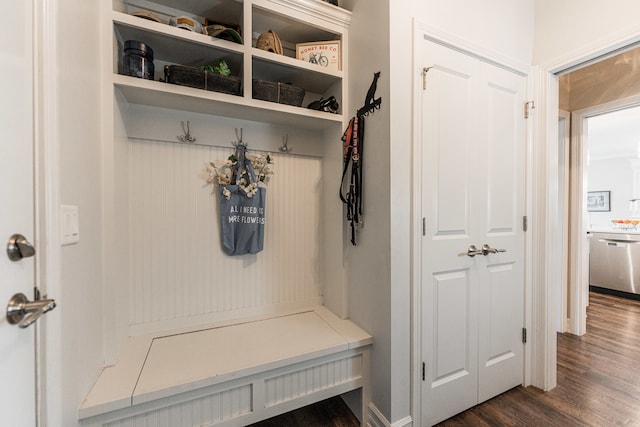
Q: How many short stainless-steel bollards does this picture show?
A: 0